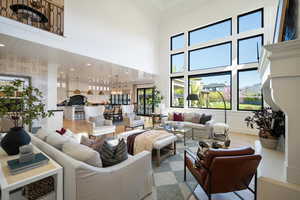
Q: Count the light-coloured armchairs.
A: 2